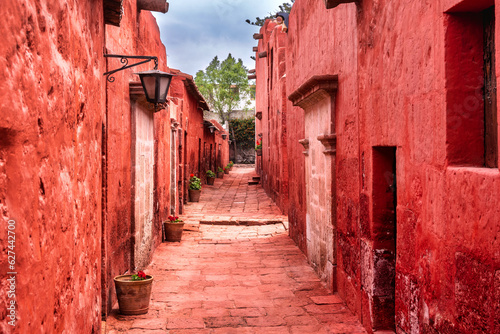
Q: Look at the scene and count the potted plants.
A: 8